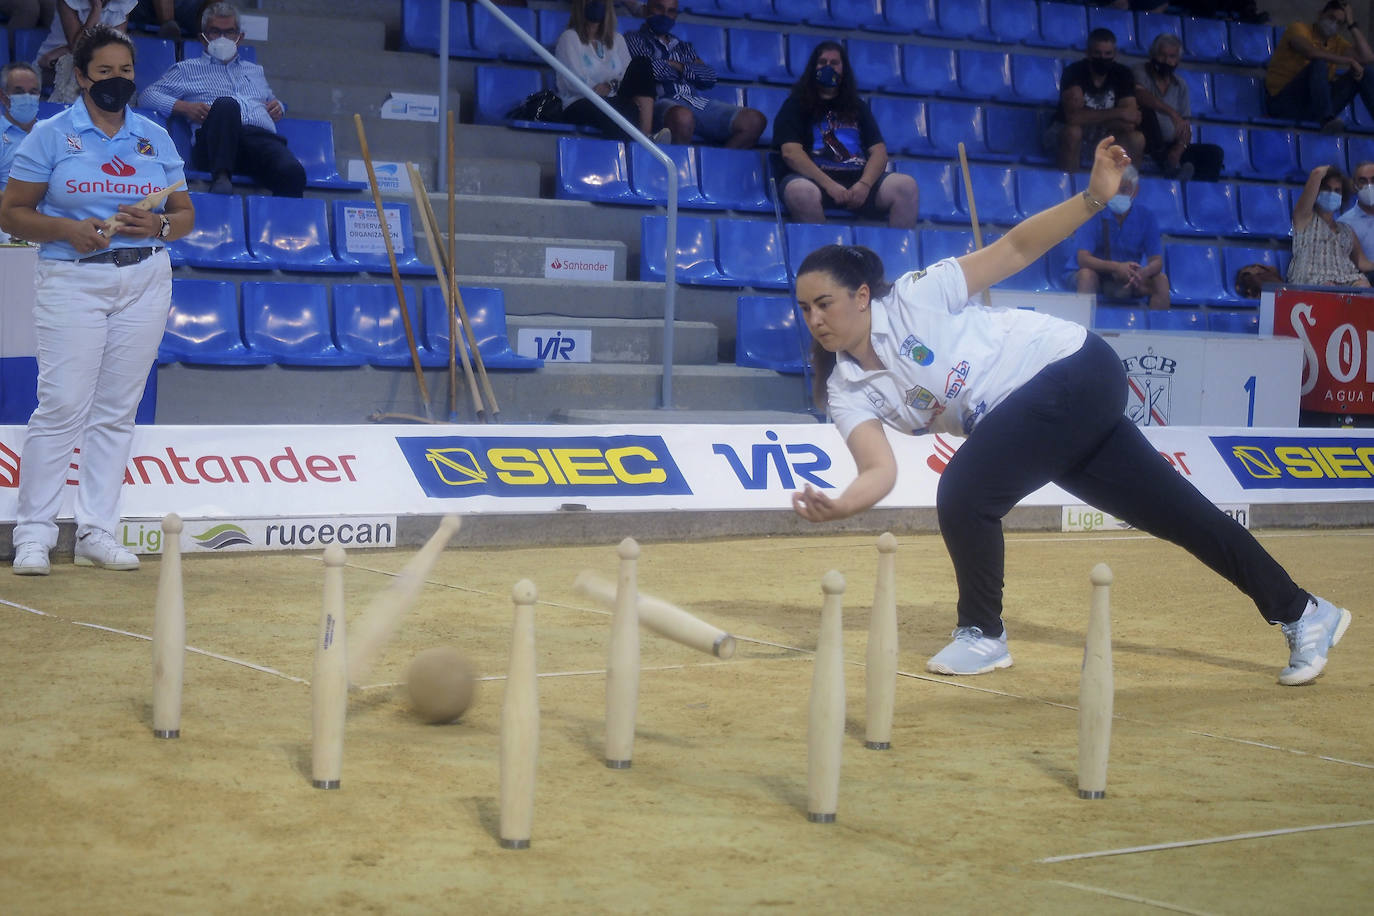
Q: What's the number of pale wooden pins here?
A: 9